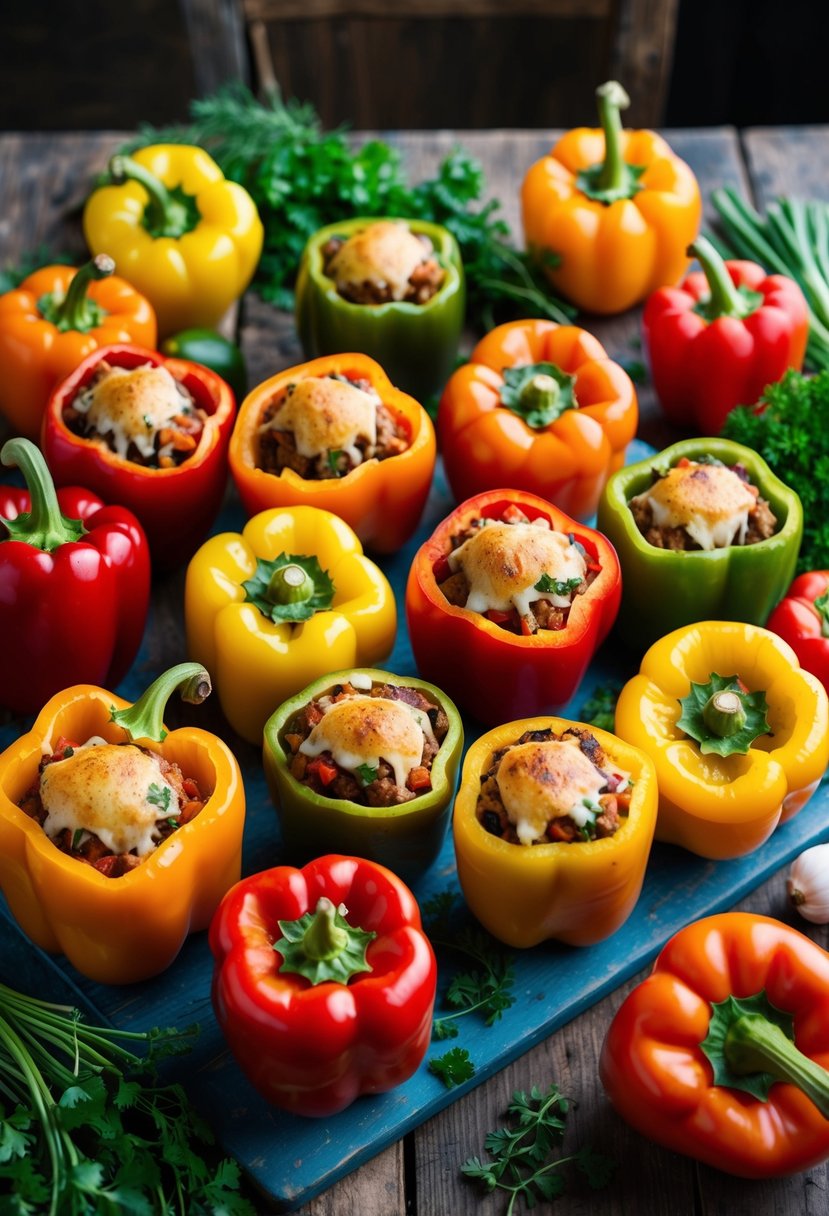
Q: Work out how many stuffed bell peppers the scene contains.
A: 8